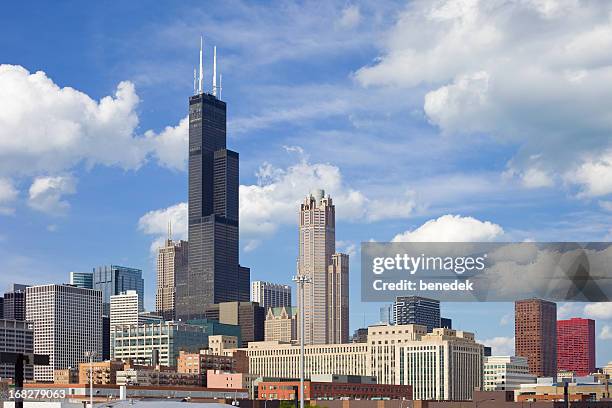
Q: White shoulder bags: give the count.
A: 0